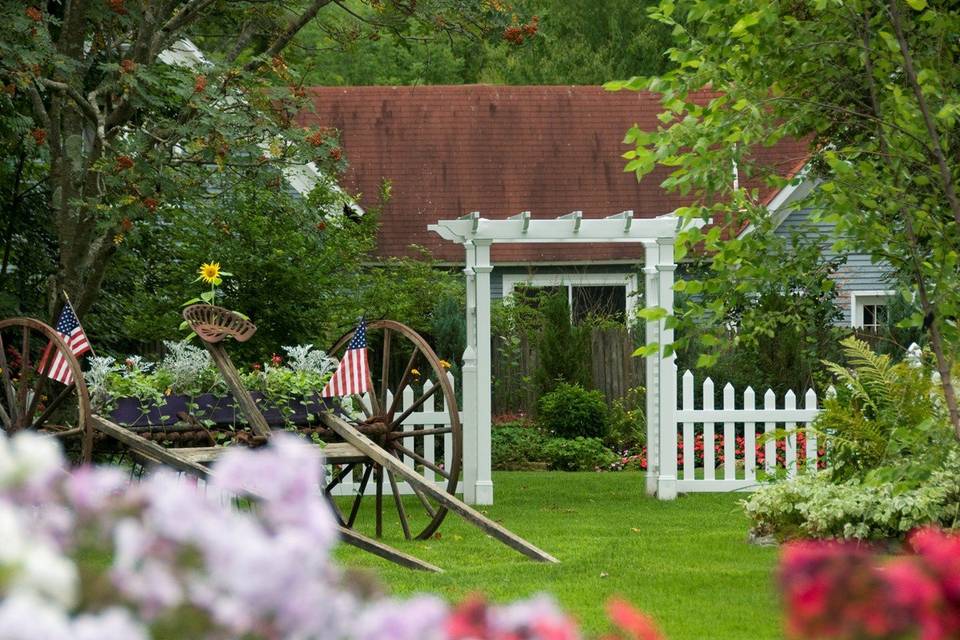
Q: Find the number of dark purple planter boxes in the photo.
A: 1